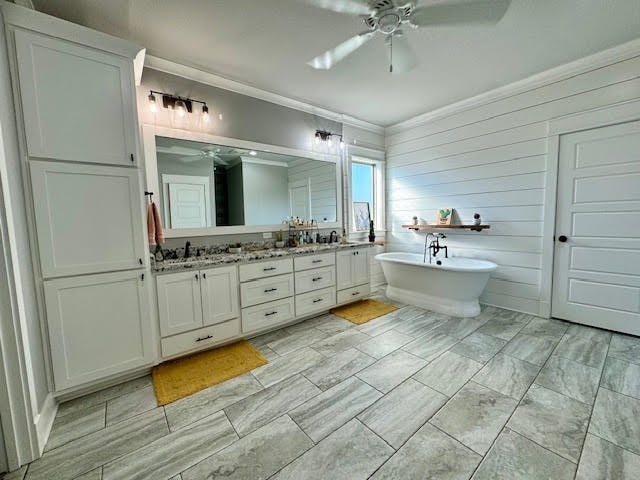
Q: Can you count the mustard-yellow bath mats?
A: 2